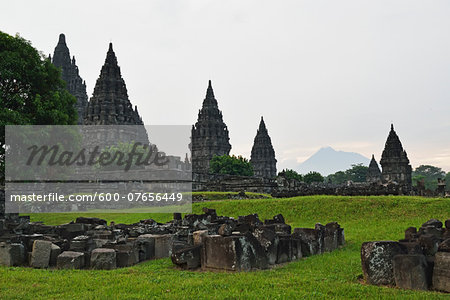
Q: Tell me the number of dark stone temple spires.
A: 6